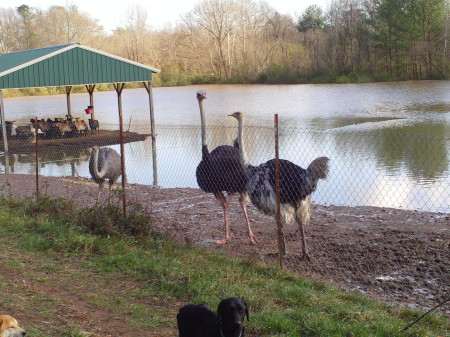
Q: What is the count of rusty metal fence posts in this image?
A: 3